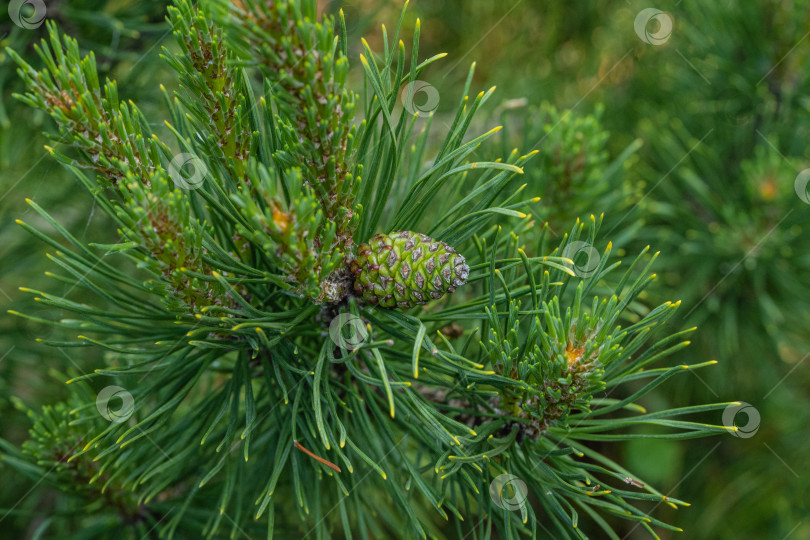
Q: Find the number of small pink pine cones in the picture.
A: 0